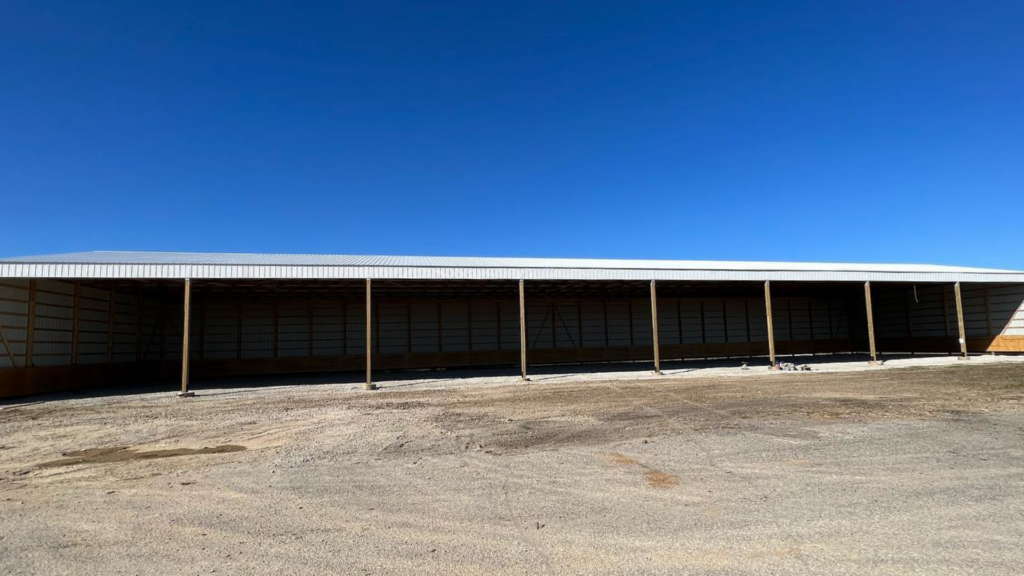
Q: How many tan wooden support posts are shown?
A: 7